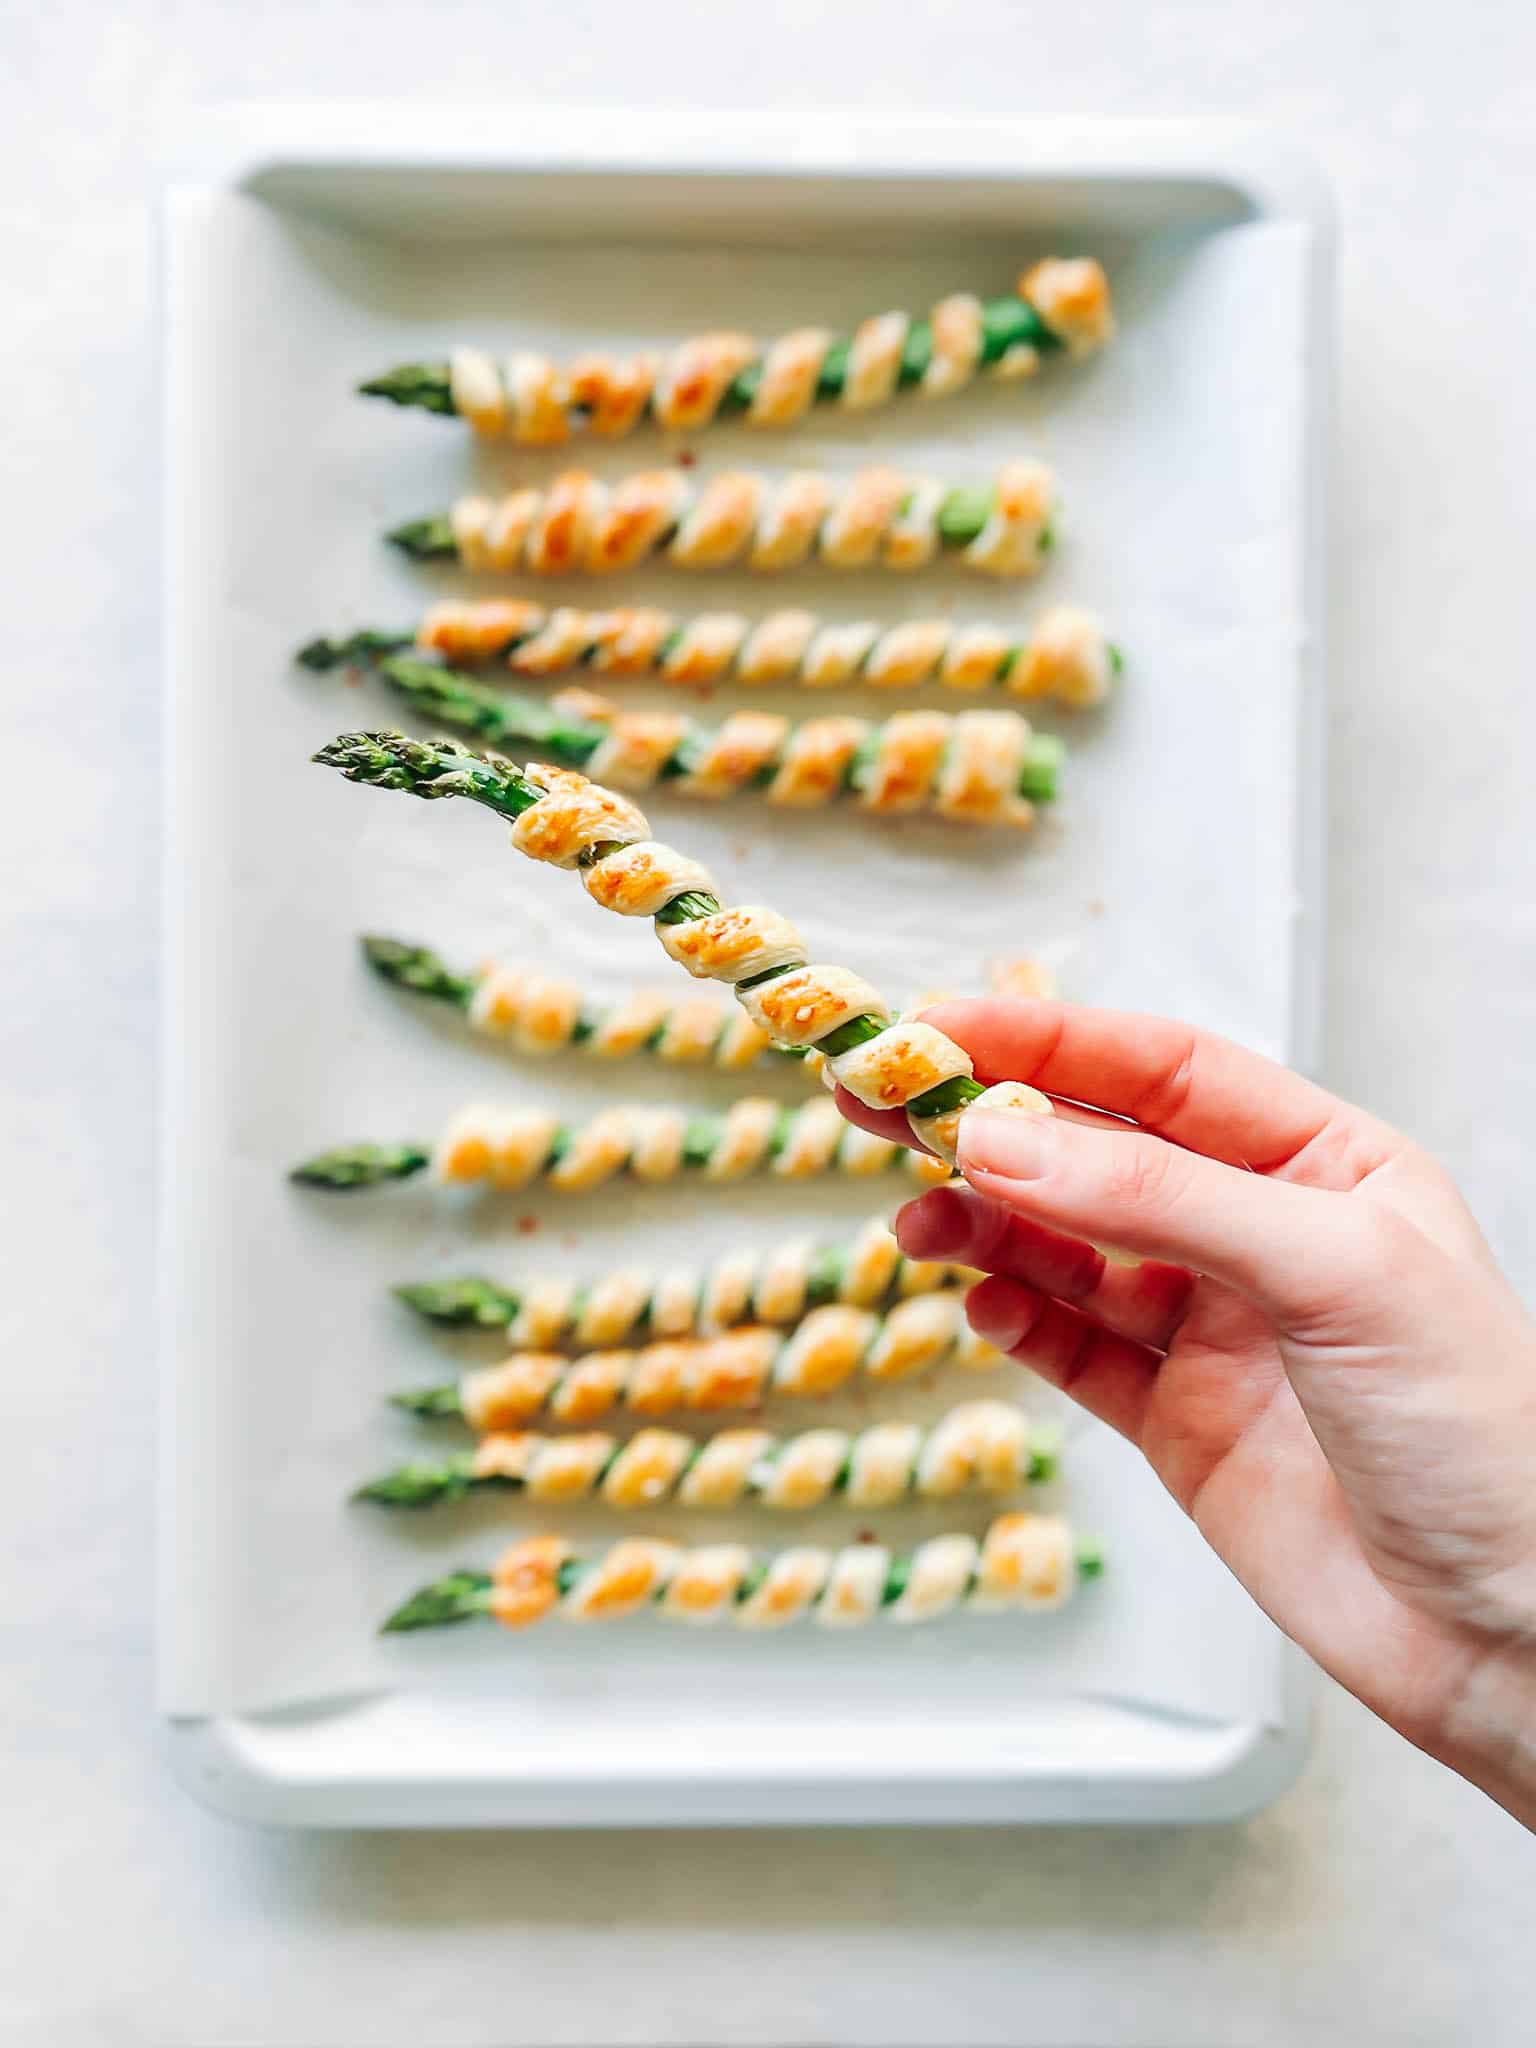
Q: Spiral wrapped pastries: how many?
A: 11